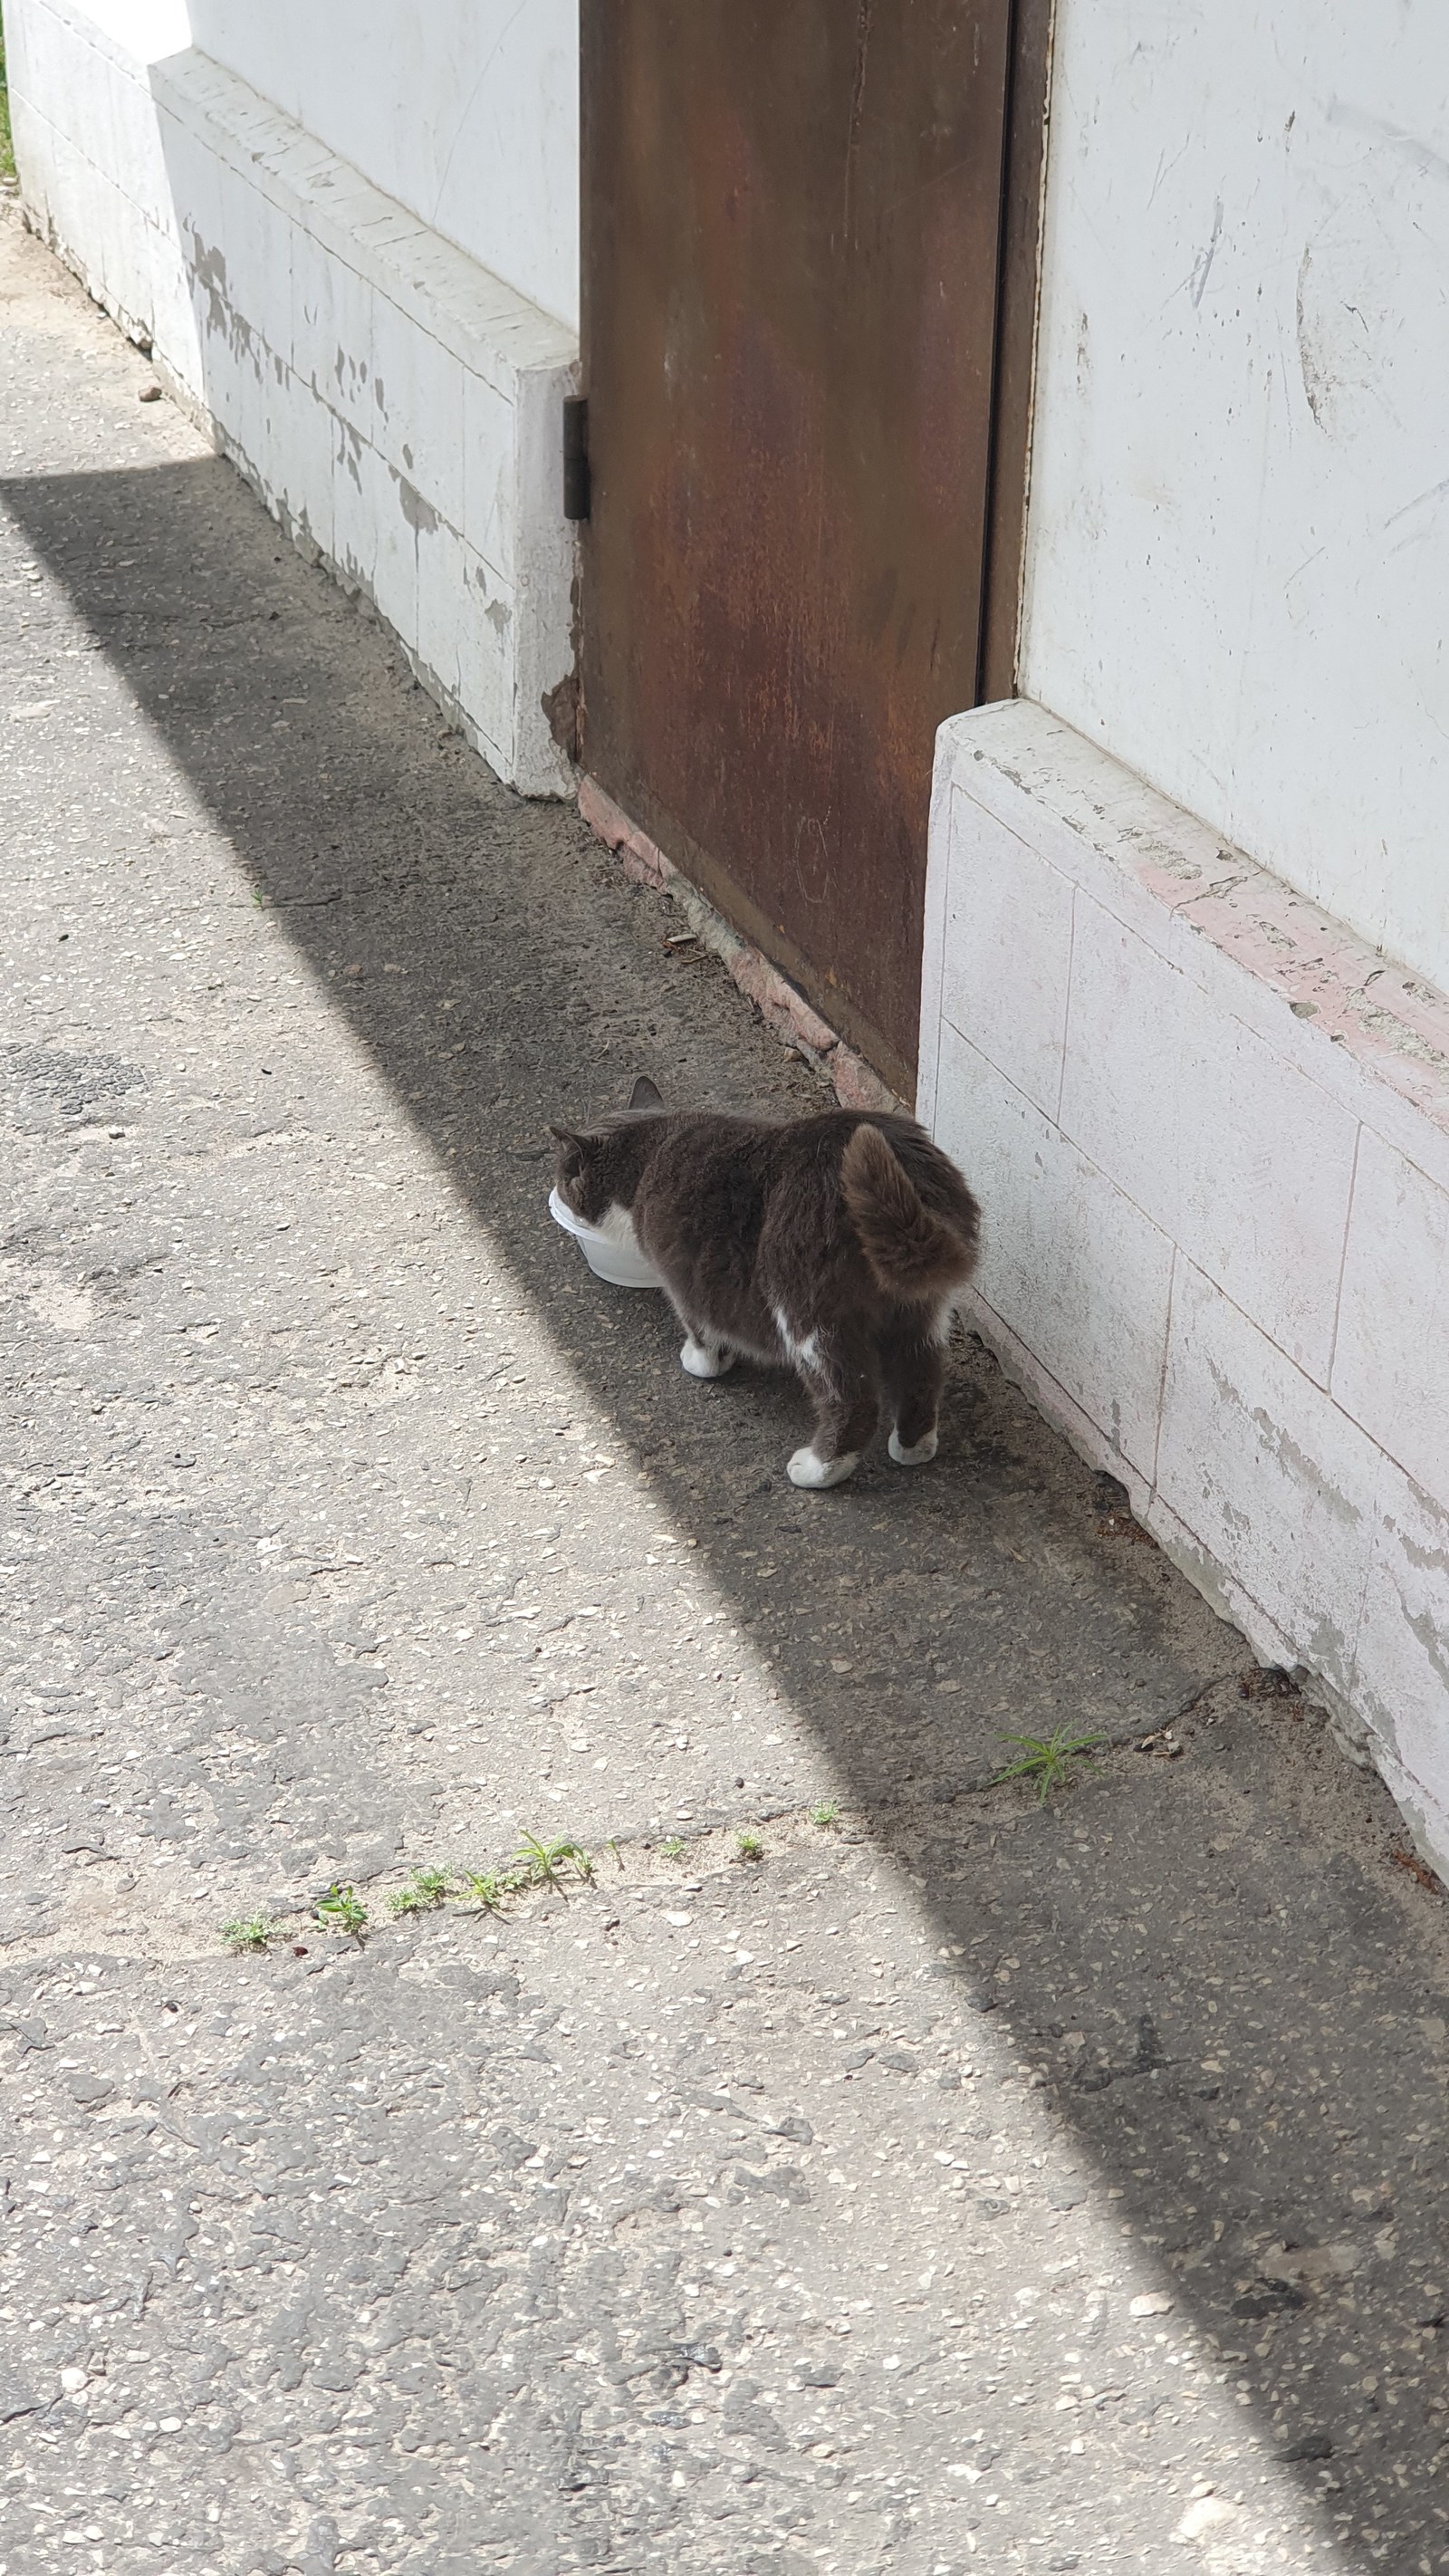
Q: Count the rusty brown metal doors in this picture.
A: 1